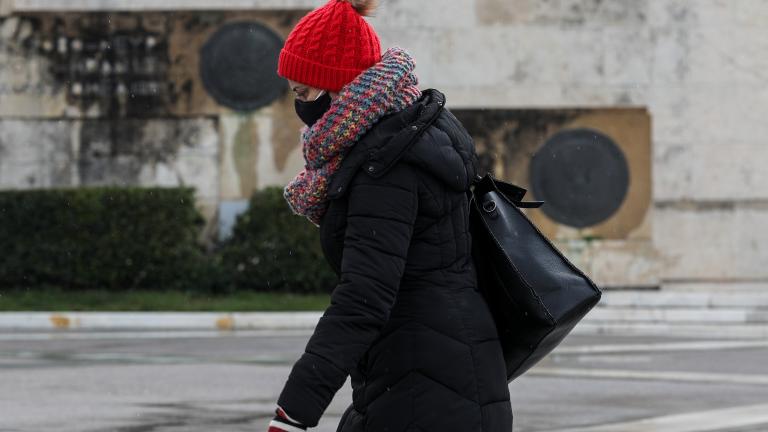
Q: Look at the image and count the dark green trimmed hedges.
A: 2